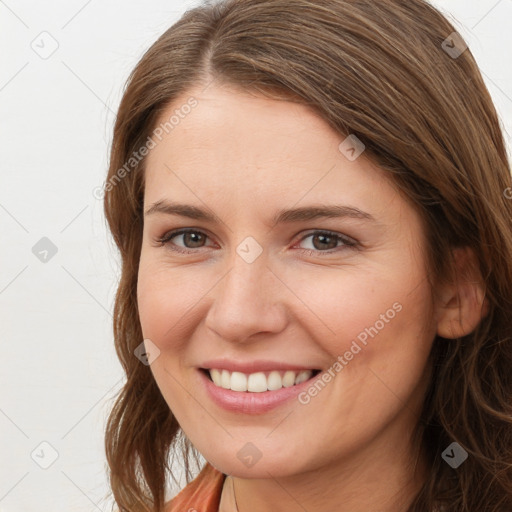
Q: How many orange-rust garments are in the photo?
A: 1